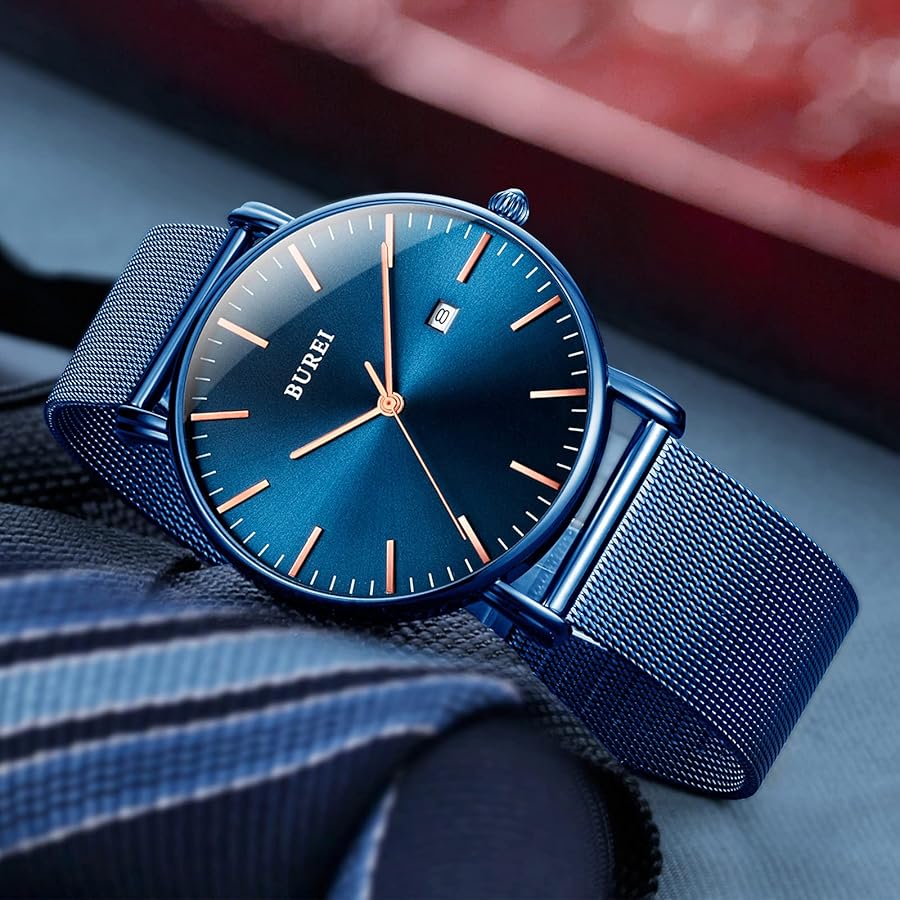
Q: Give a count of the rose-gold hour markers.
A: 12